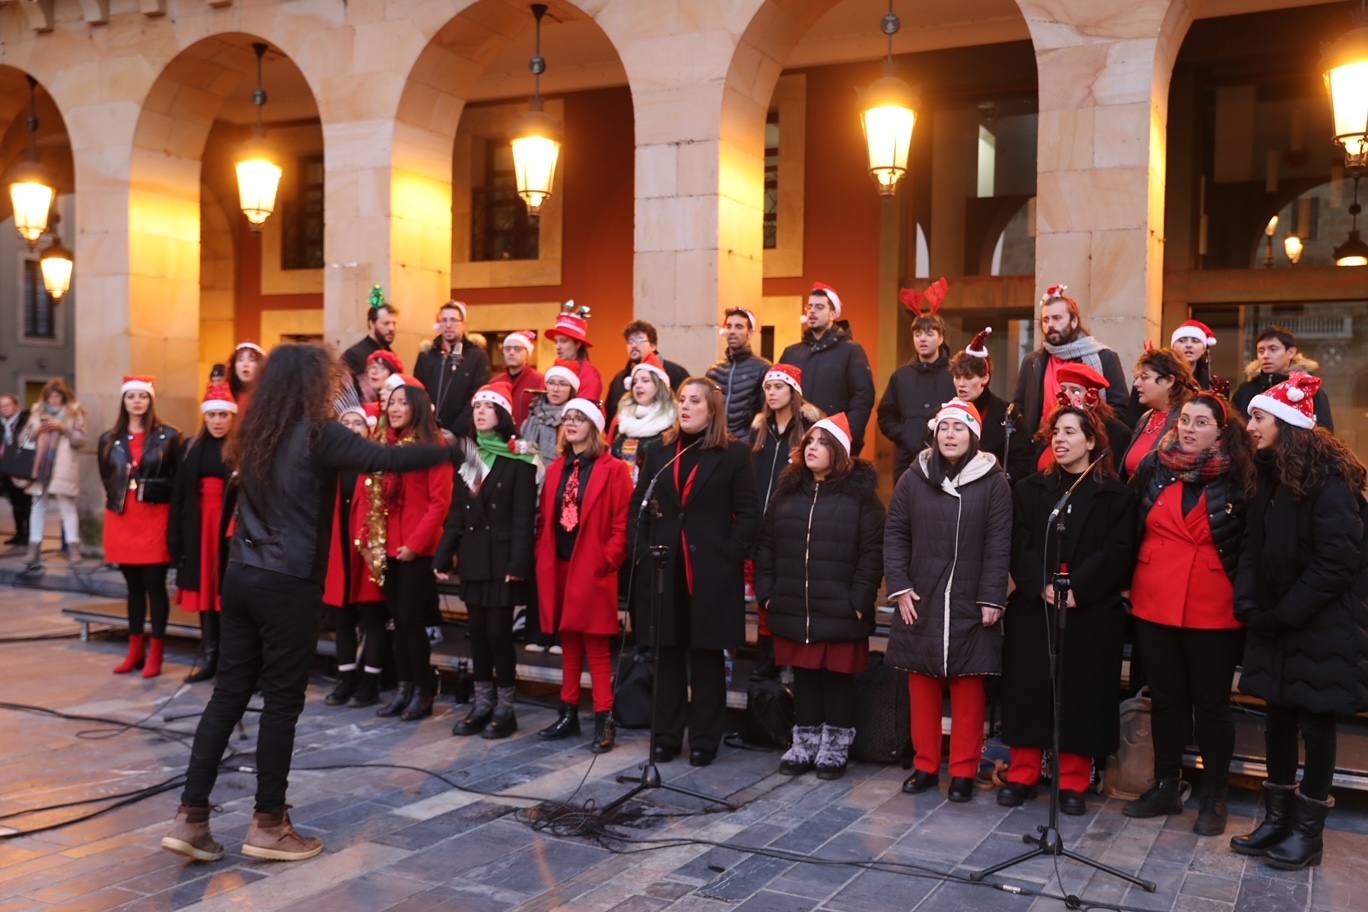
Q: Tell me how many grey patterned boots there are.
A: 2